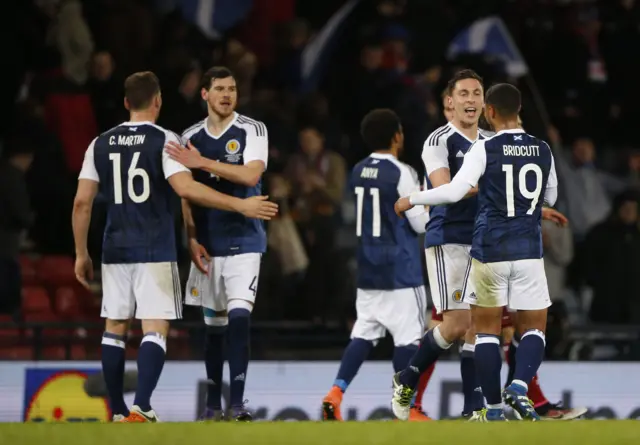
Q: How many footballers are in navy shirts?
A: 5